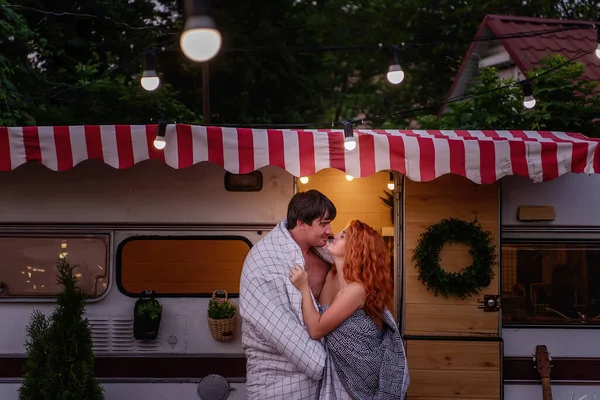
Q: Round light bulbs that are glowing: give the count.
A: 10